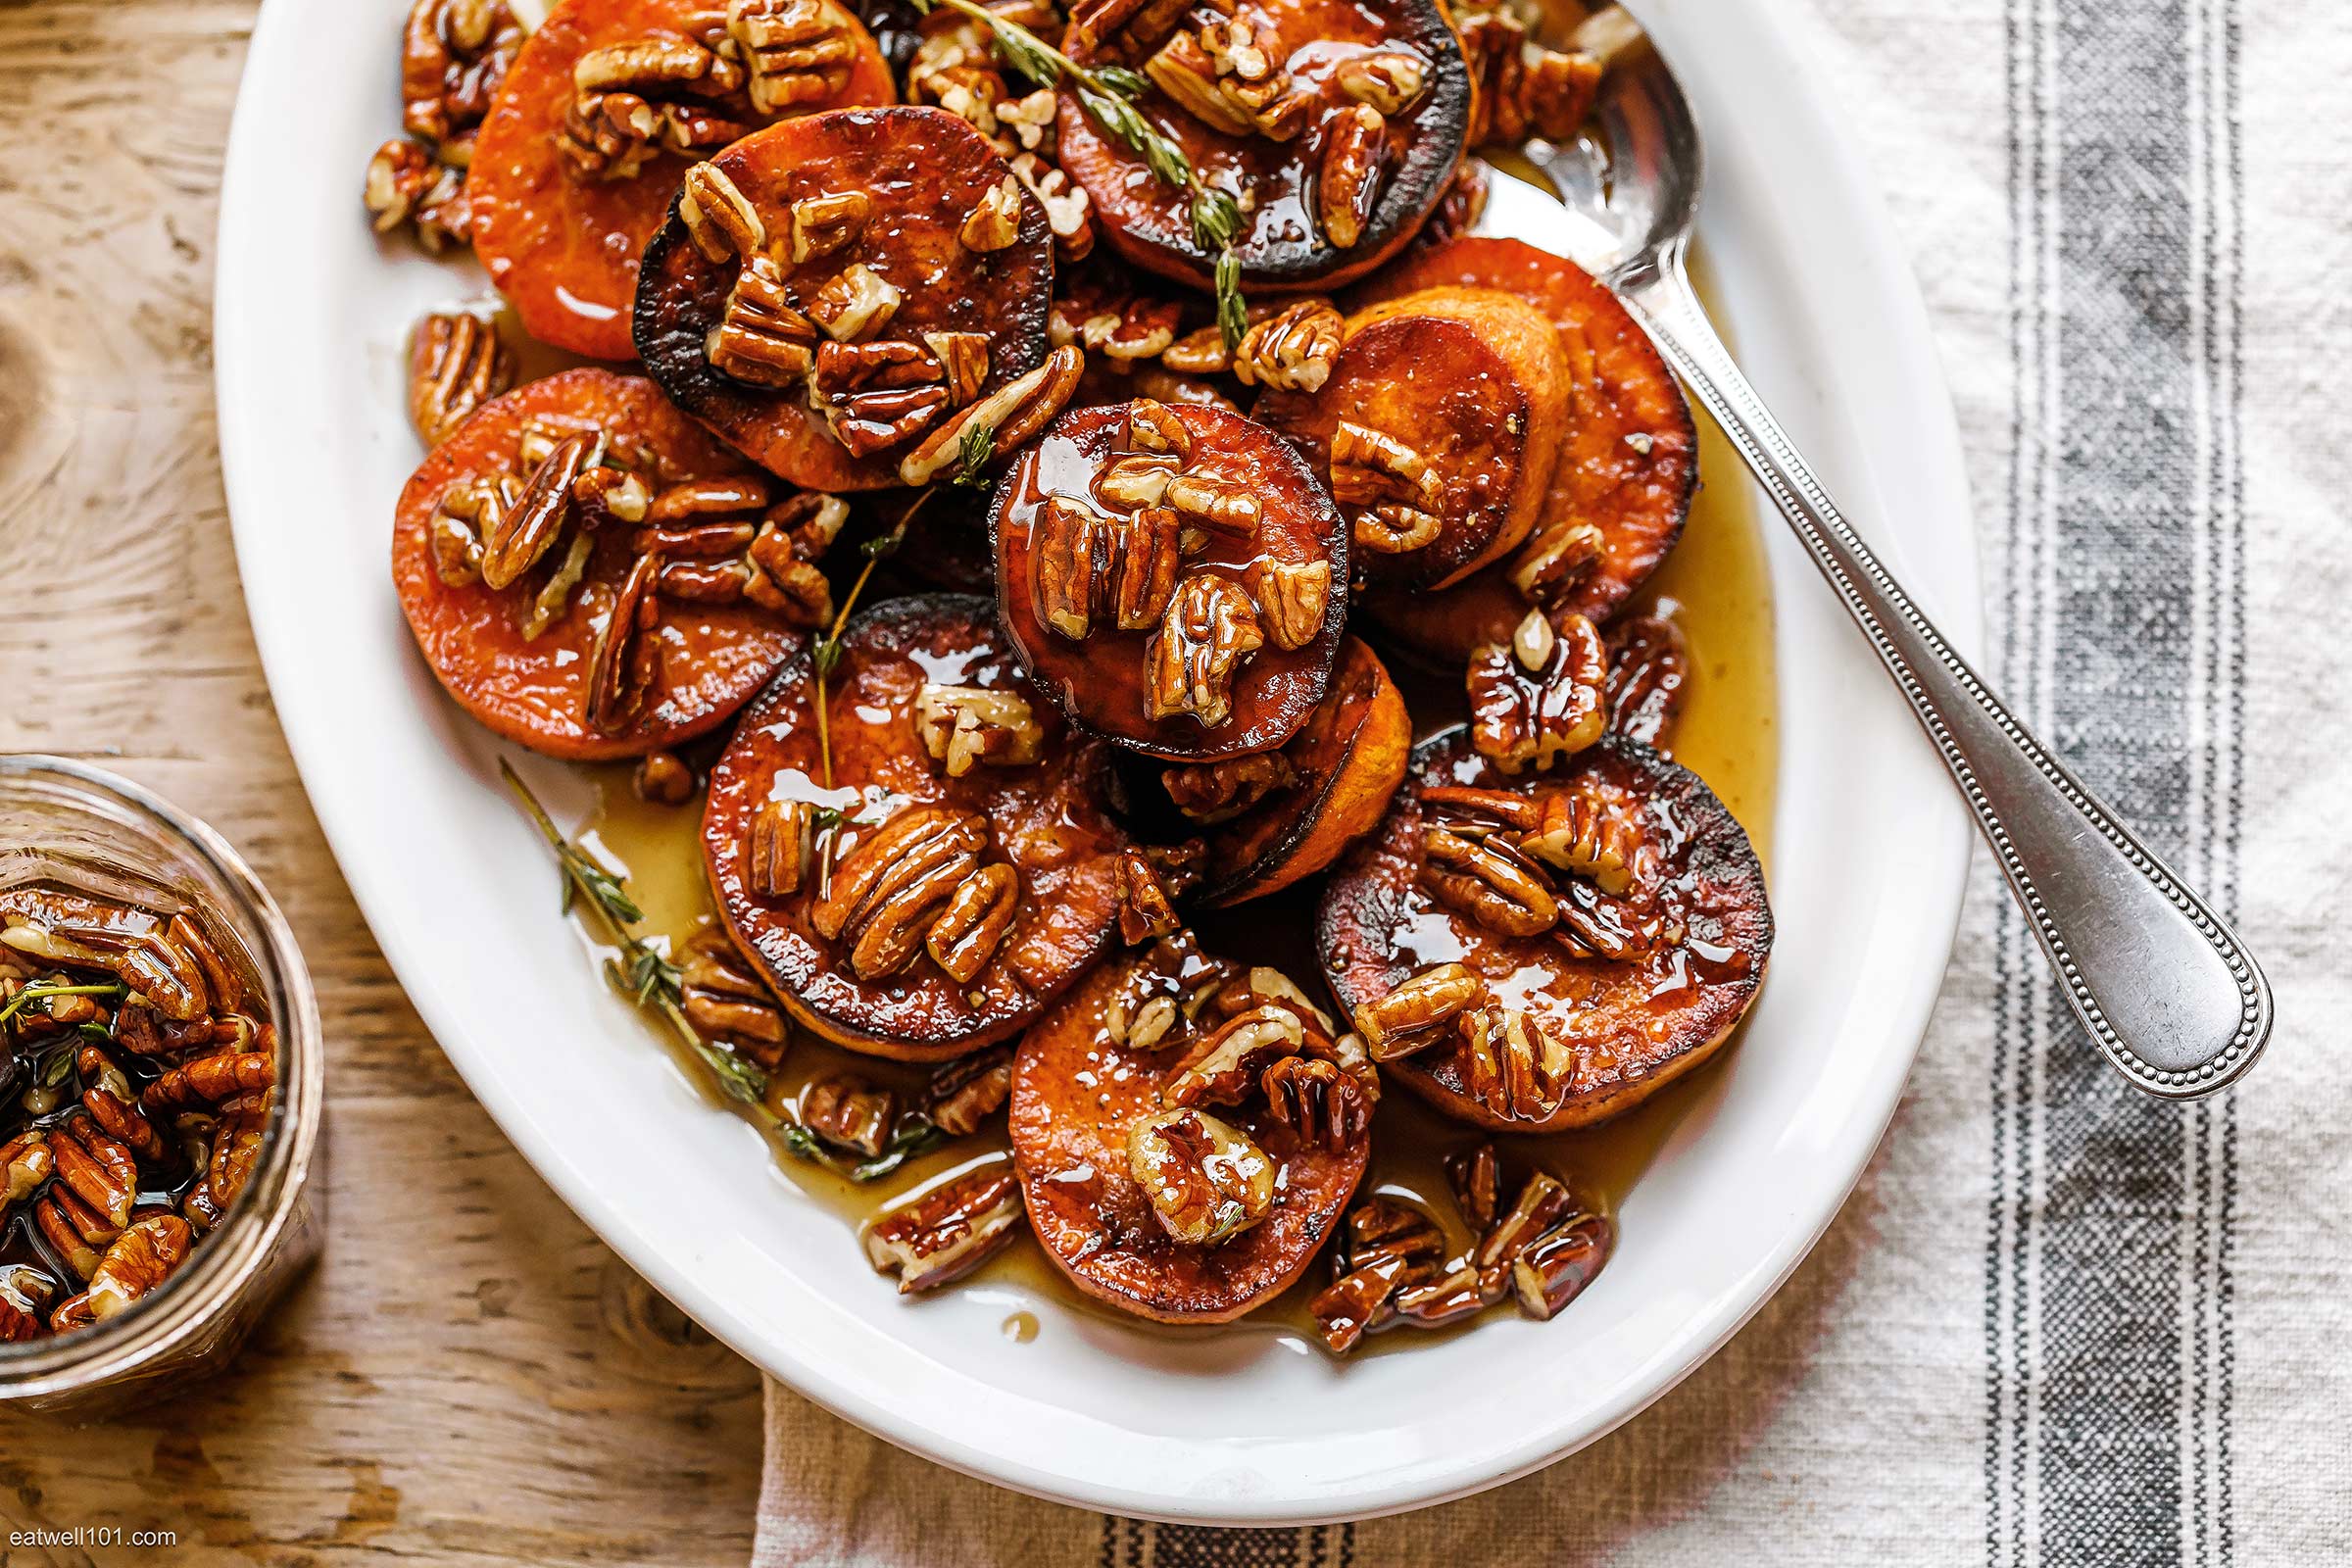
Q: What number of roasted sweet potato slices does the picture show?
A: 11